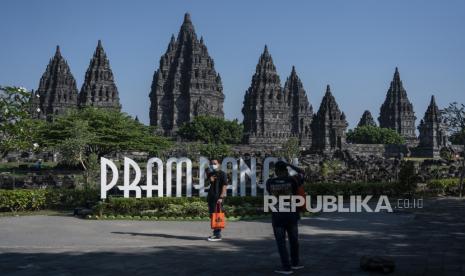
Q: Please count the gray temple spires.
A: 9